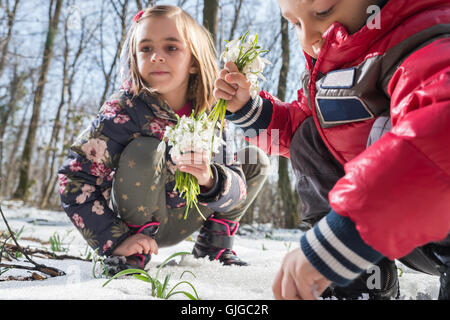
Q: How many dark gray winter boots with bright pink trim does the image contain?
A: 2